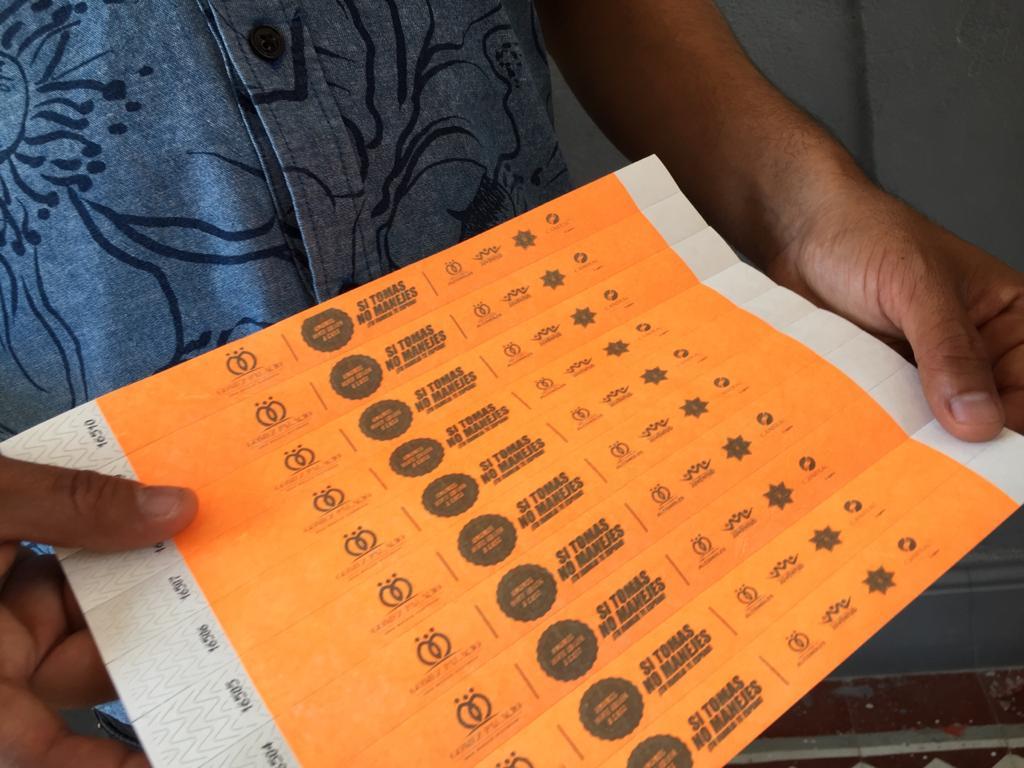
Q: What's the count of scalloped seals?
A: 10